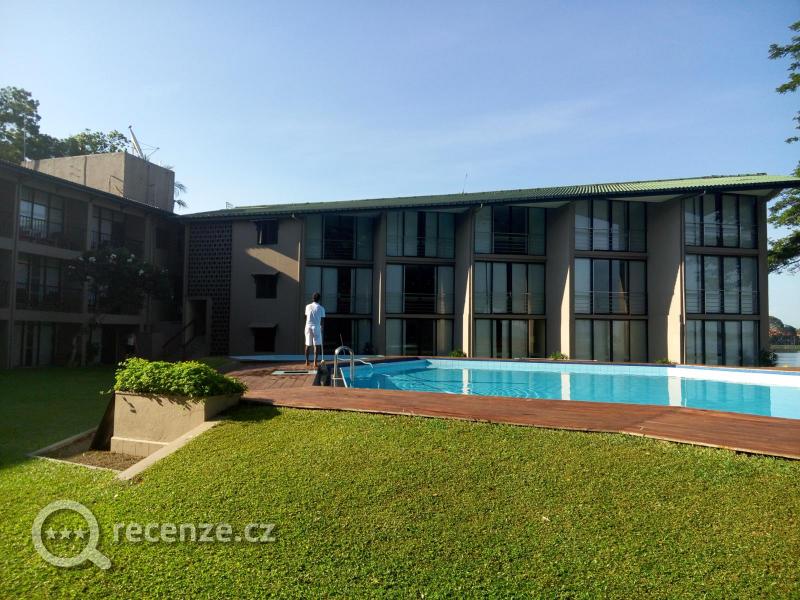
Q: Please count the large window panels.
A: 15